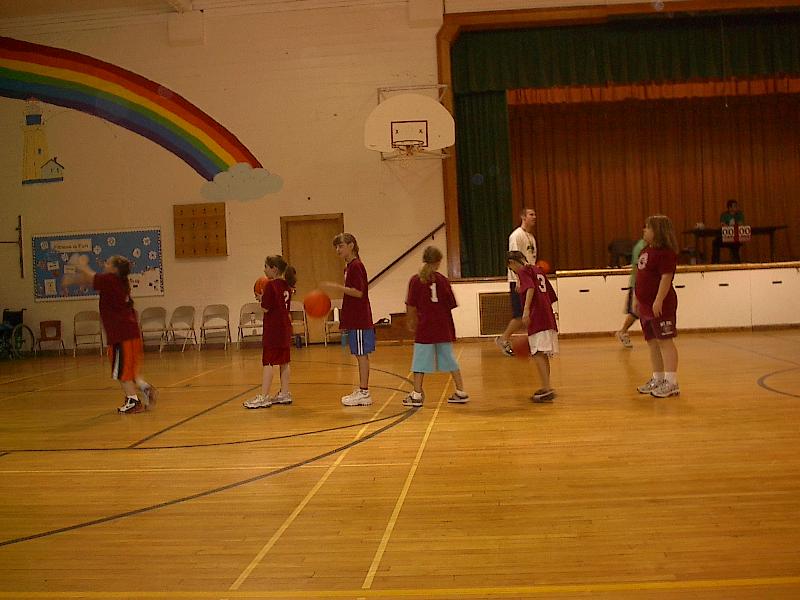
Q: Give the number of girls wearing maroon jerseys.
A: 6